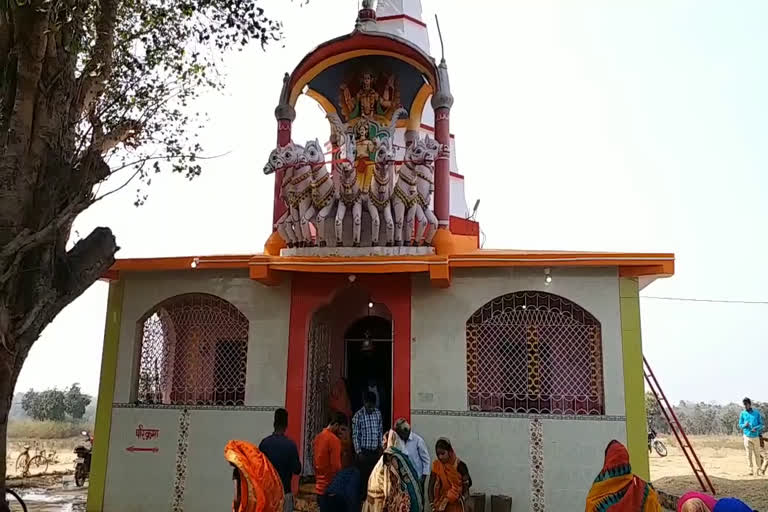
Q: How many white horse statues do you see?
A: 7